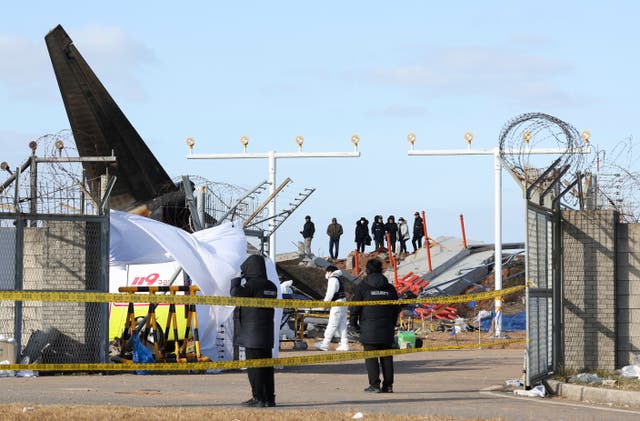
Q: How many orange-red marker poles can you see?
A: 5